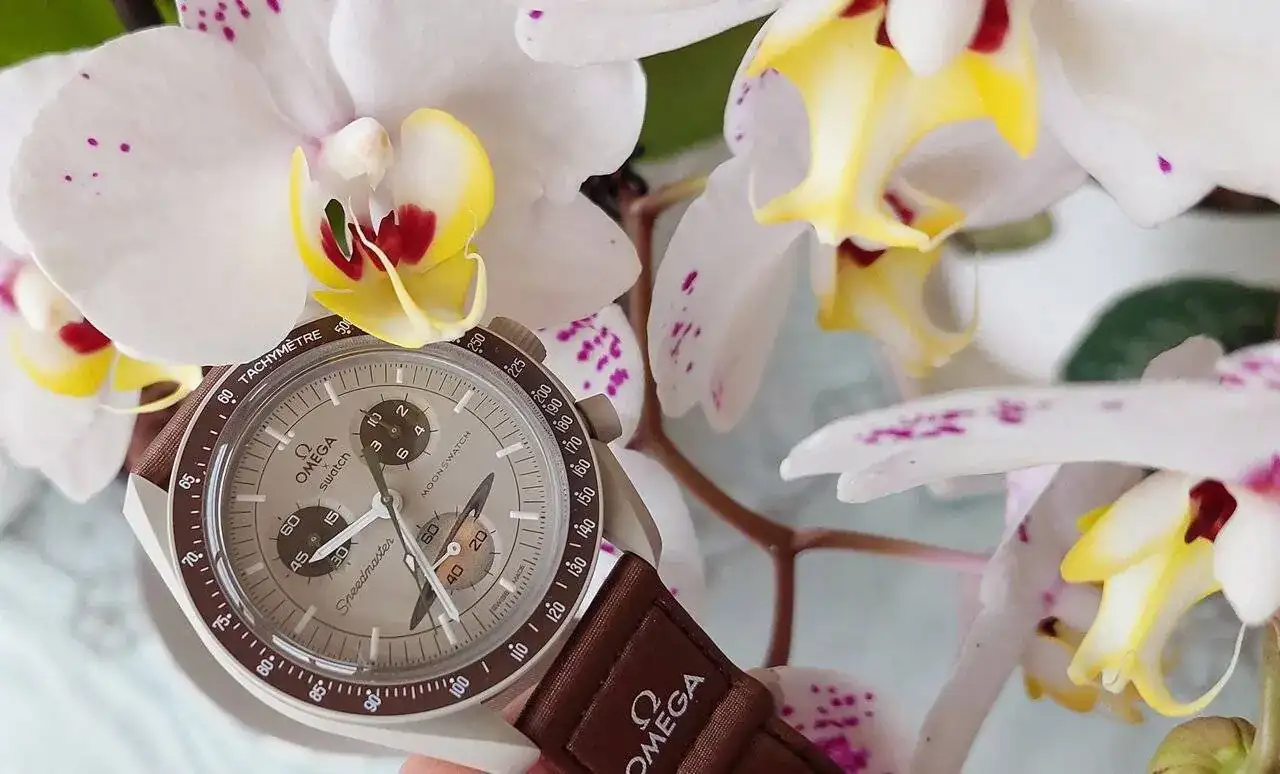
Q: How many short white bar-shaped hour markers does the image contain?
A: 12